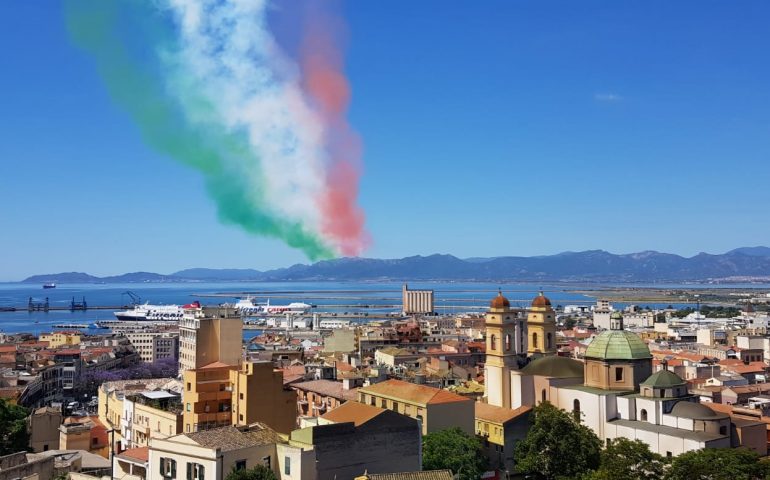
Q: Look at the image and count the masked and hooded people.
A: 0